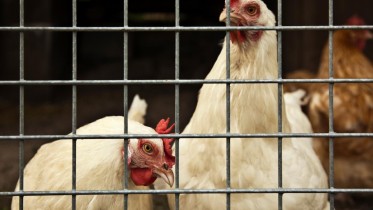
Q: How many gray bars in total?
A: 11